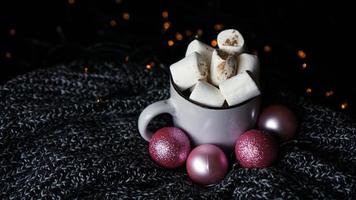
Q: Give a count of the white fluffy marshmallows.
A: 7